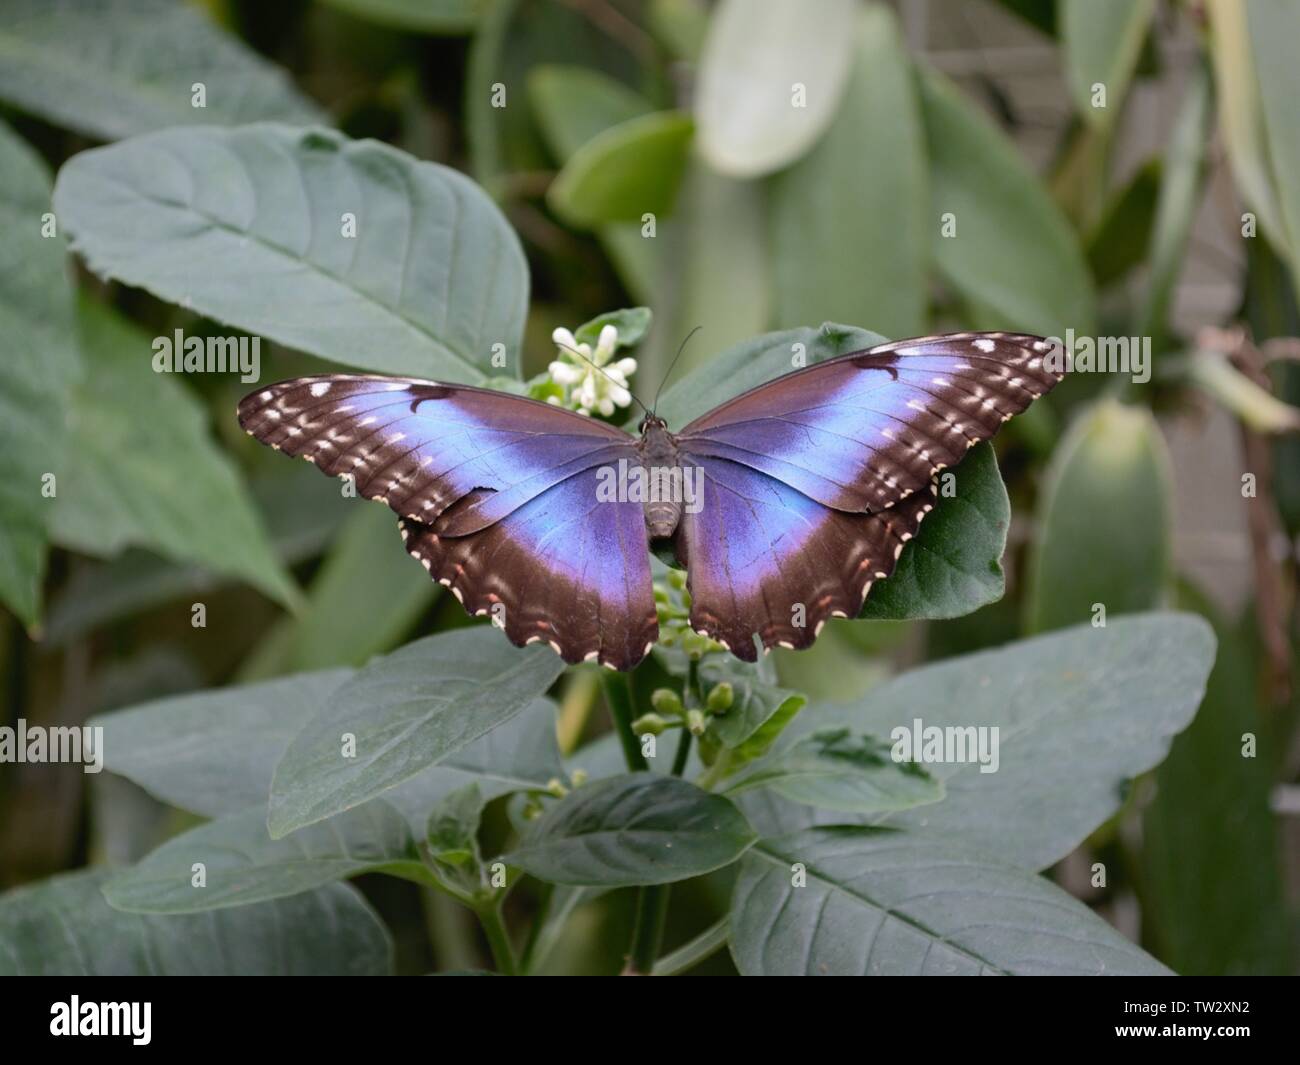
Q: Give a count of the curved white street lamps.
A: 0